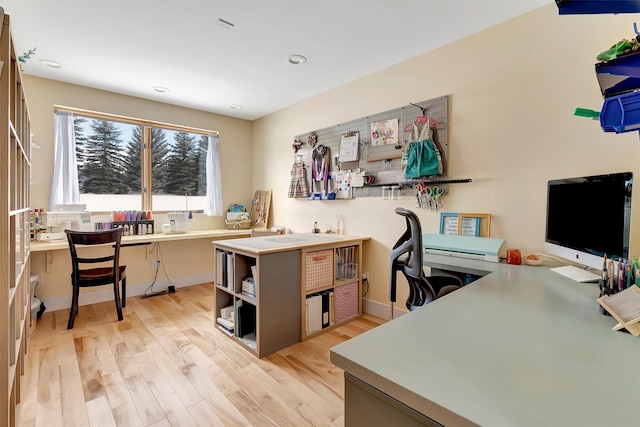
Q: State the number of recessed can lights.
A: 4